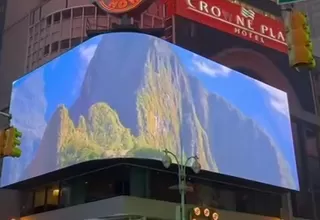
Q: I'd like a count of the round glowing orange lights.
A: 3